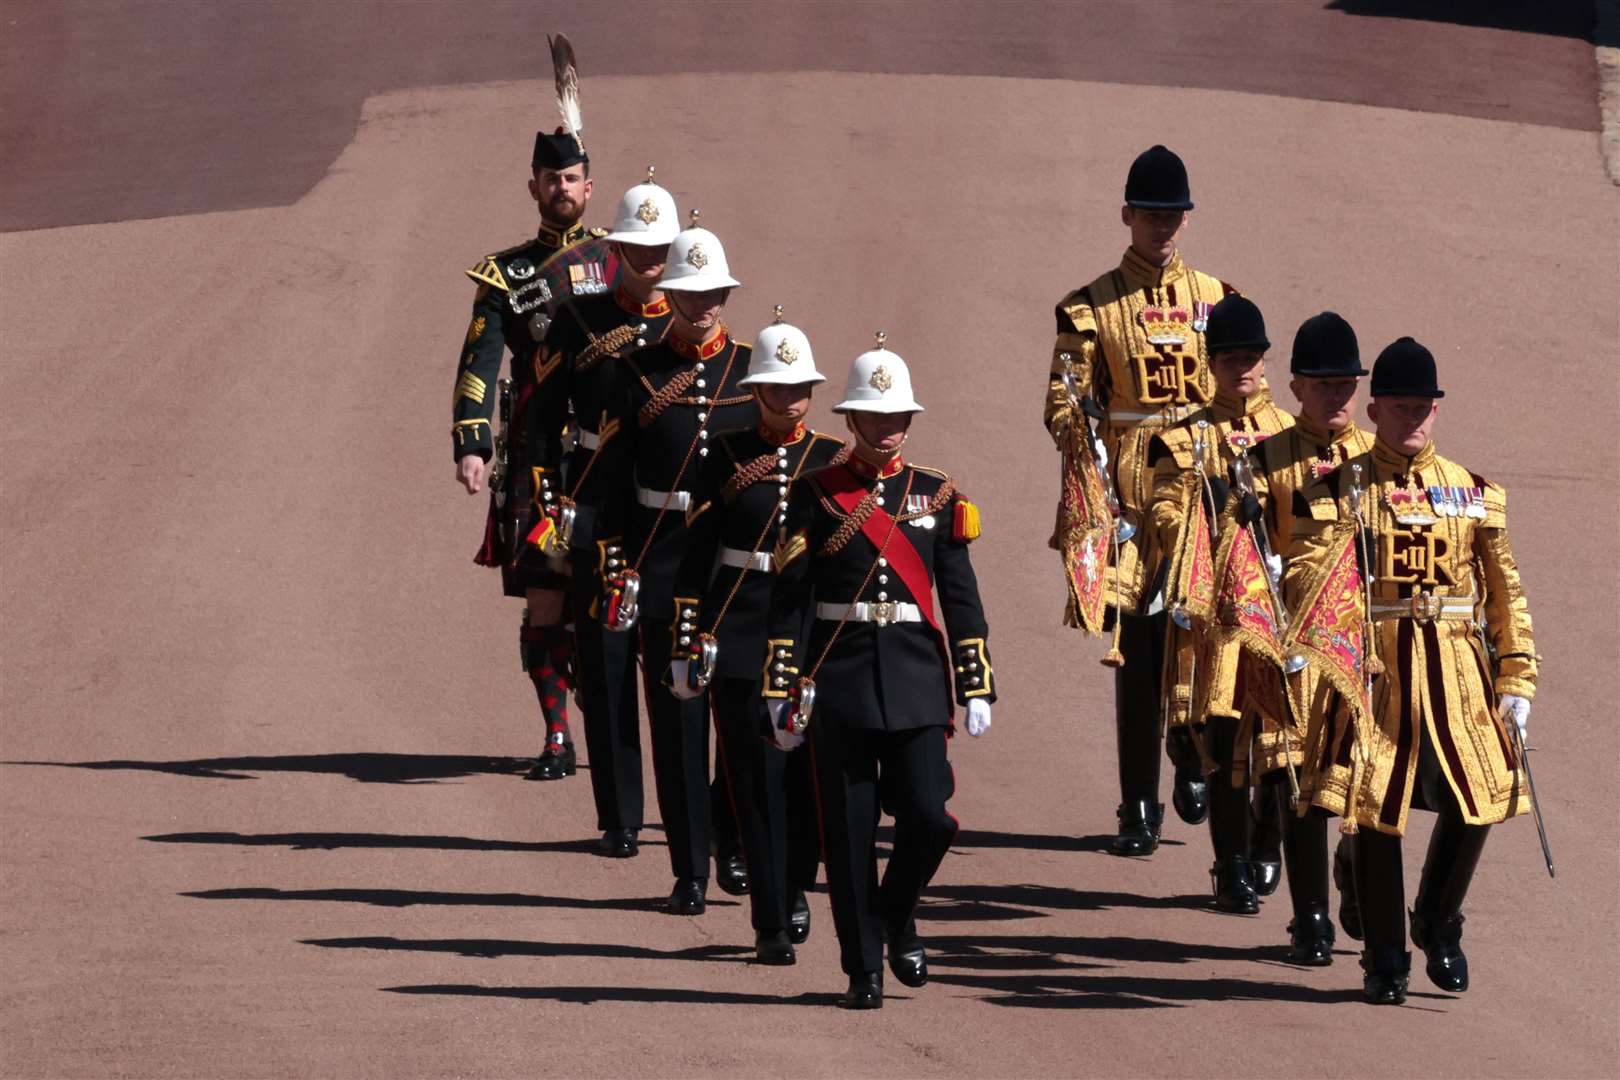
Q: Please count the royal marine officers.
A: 4